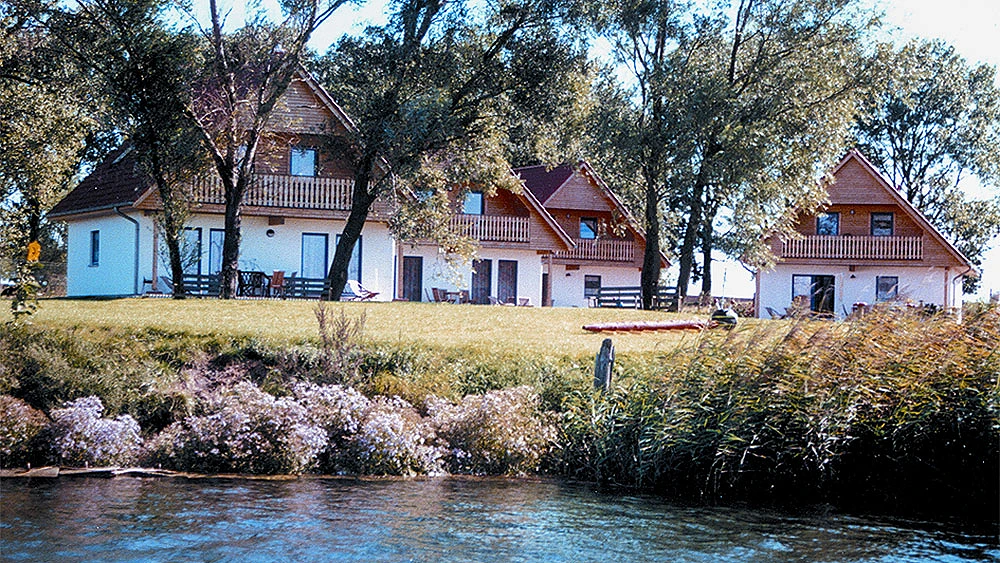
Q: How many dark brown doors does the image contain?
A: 3